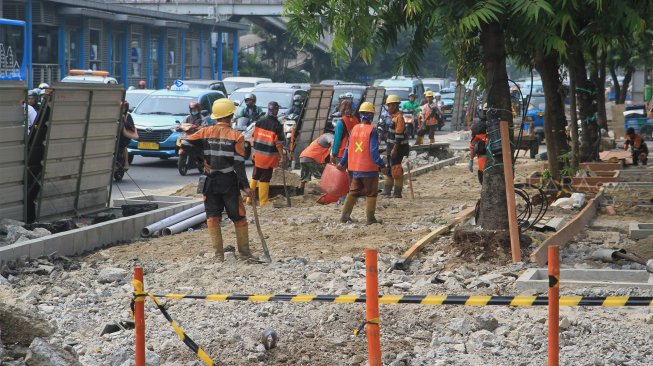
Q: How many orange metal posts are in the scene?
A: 3